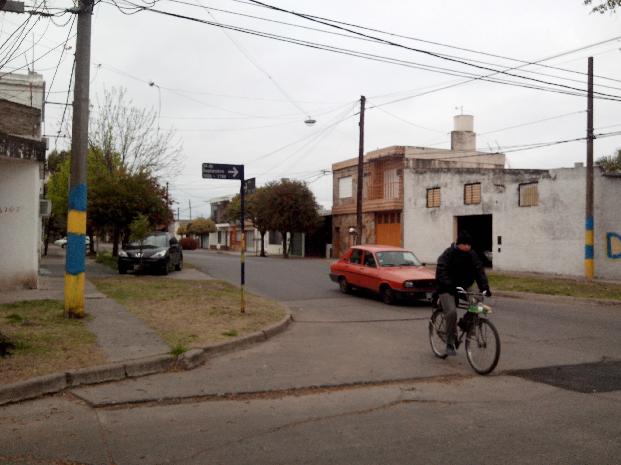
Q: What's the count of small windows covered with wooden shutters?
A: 3